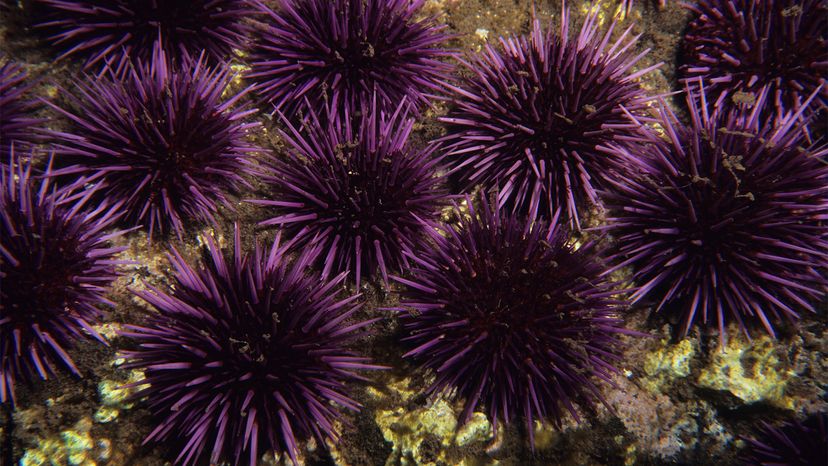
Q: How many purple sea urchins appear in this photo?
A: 12